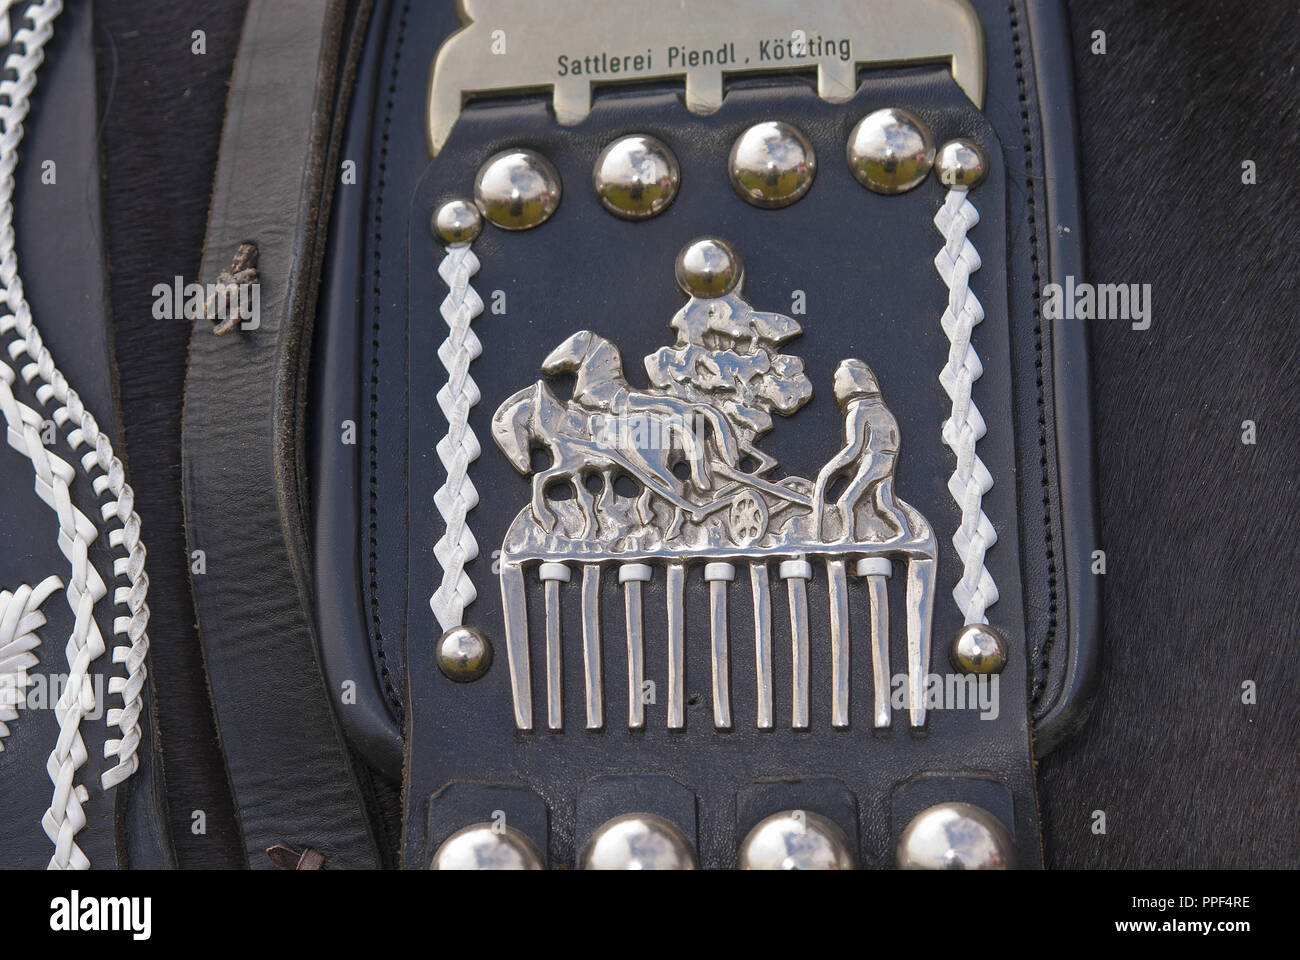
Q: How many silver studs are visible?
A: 13